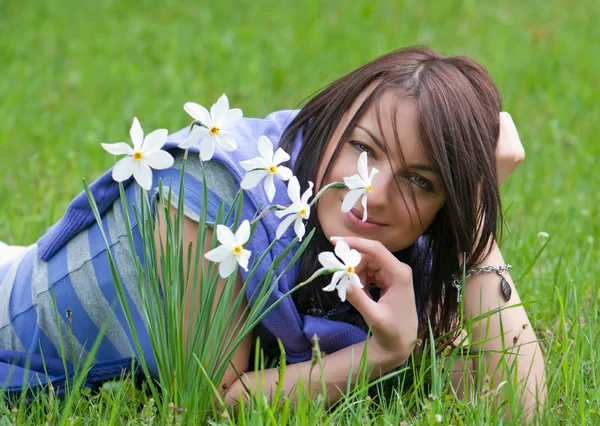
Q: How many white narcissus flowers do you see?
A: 7